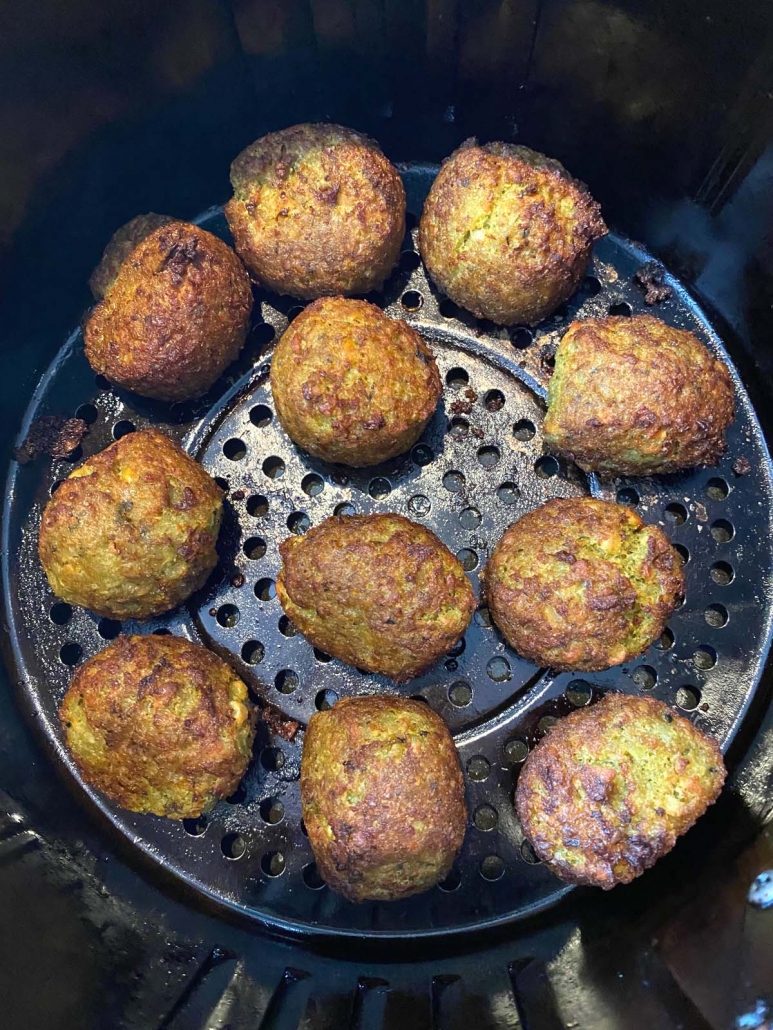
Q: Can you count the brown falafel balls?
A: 11